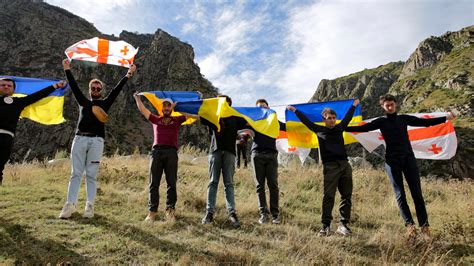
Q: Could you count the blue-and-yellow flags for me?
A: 4